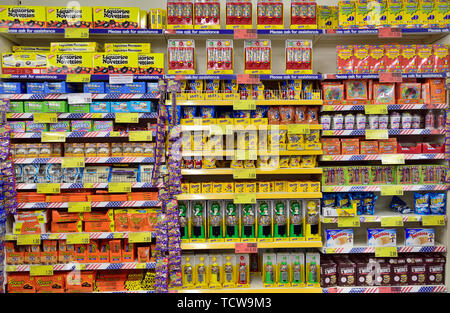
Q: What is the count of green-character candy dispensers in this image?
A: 12